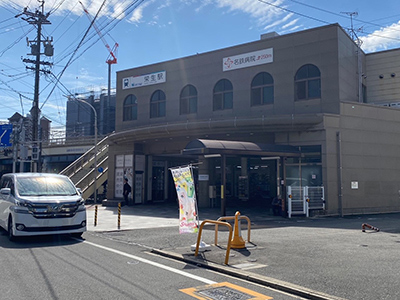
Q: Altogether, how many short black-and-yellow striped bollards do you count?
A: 2